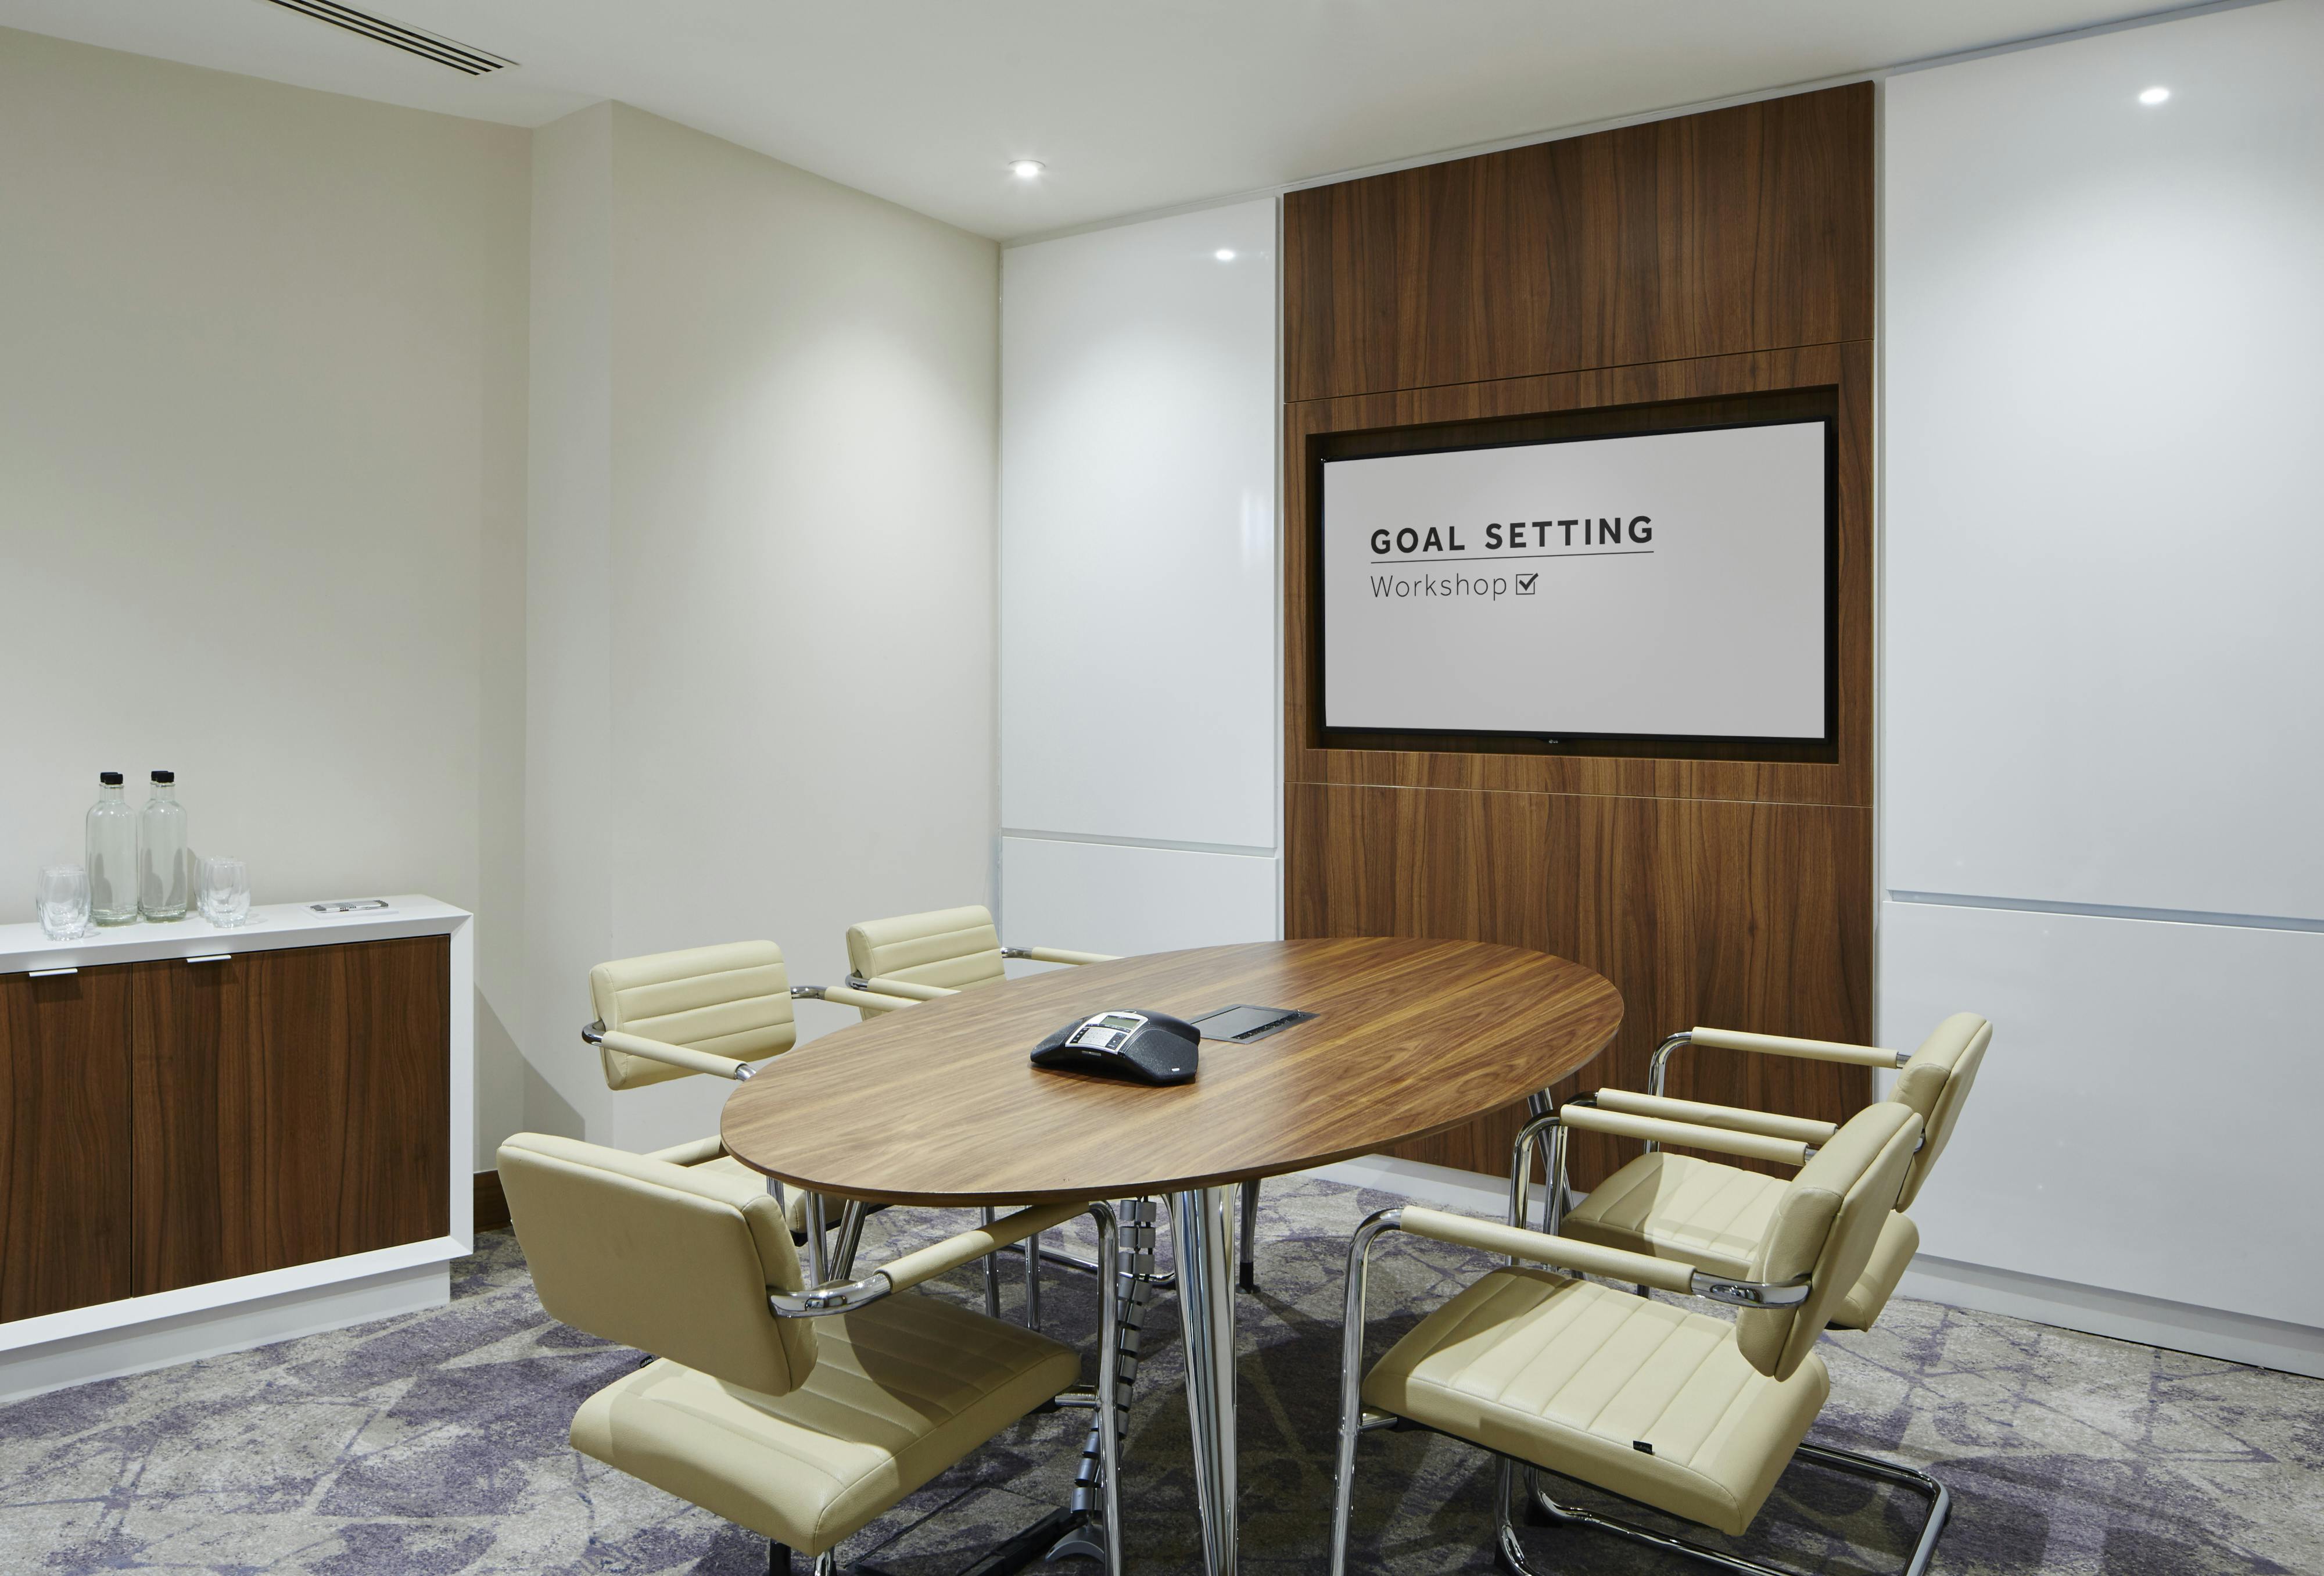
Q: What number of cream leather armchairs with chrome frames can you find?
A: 5